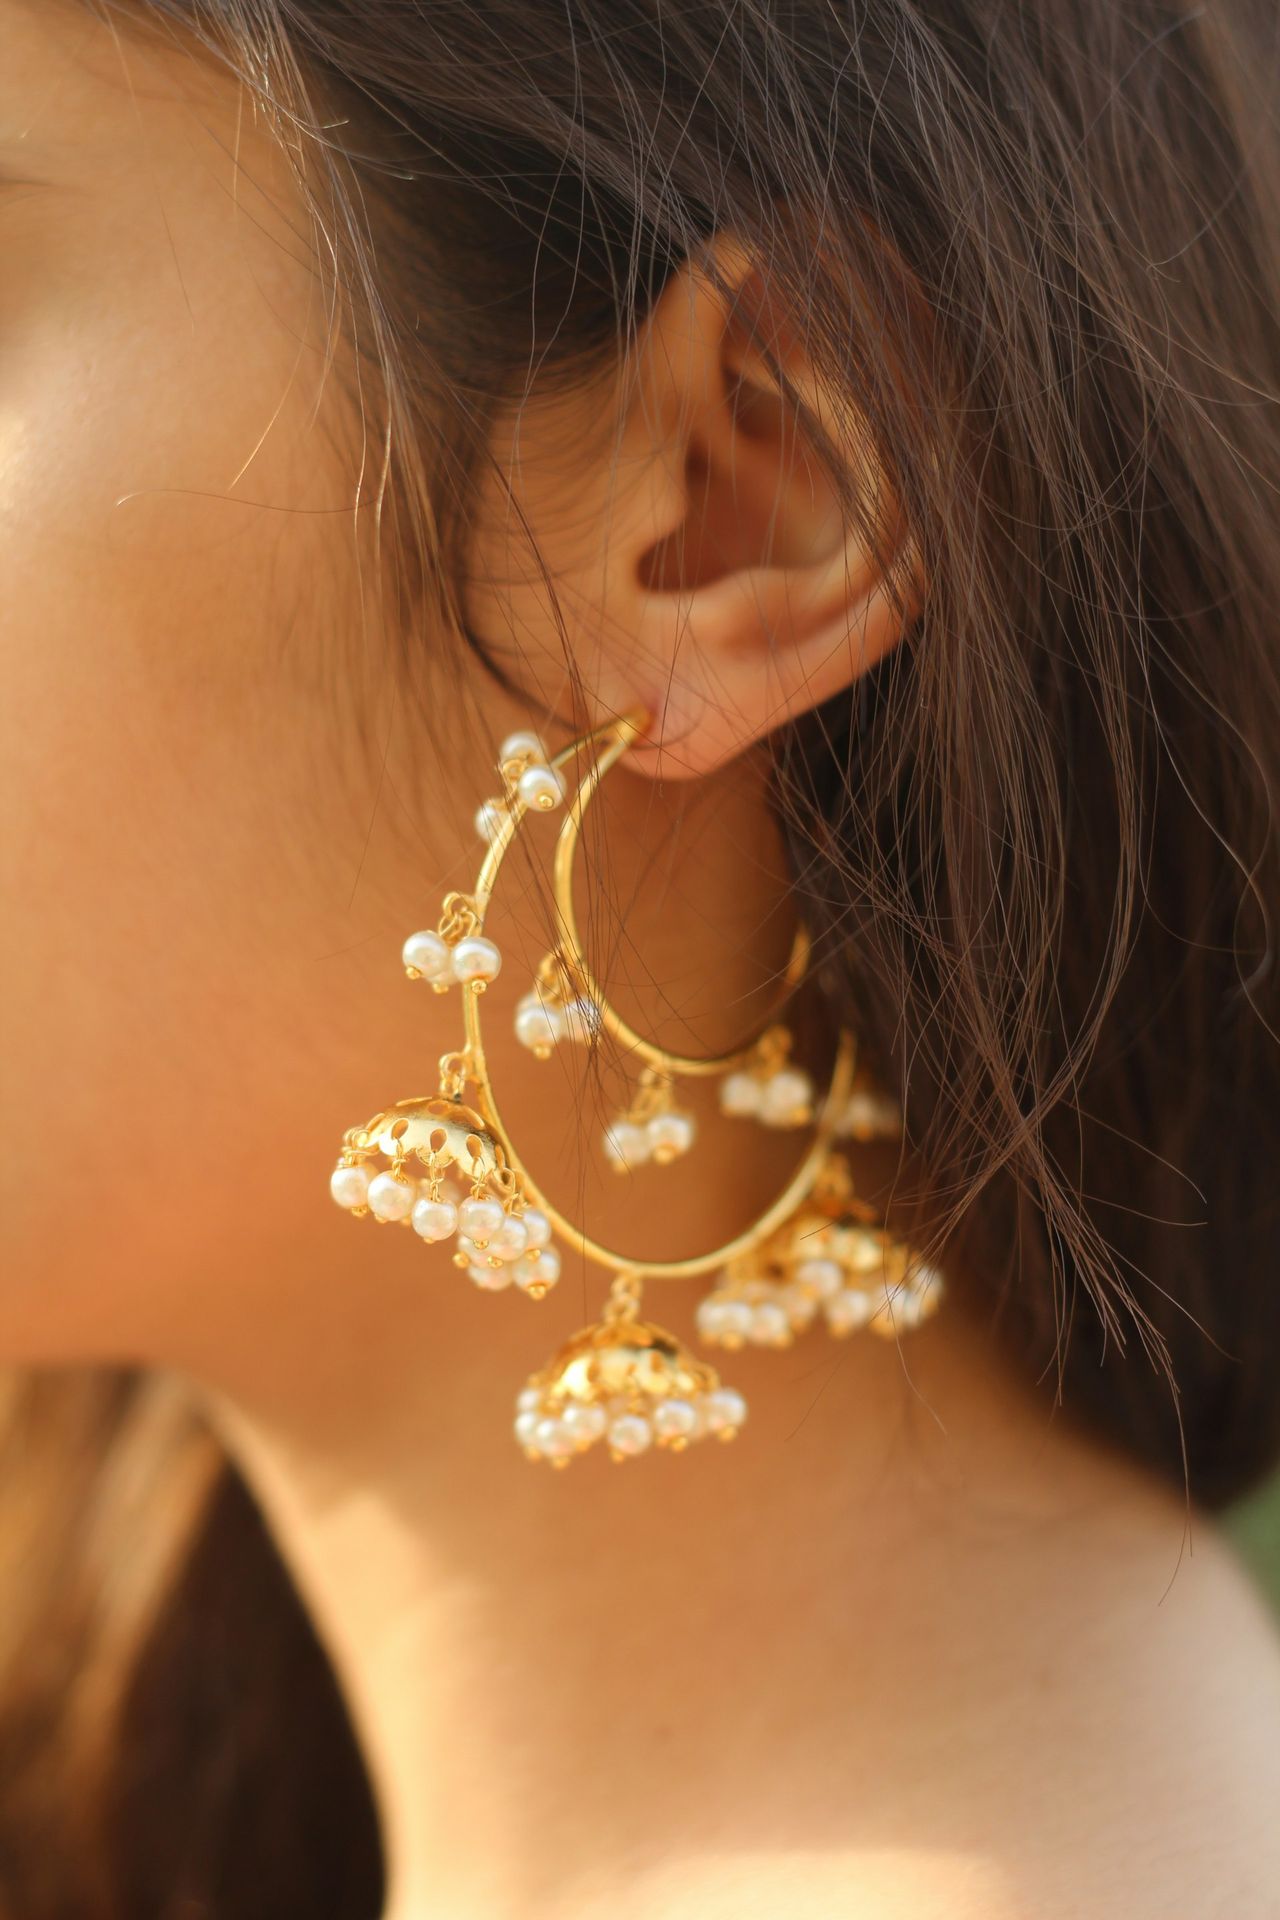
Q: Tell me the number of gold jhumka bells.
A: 3